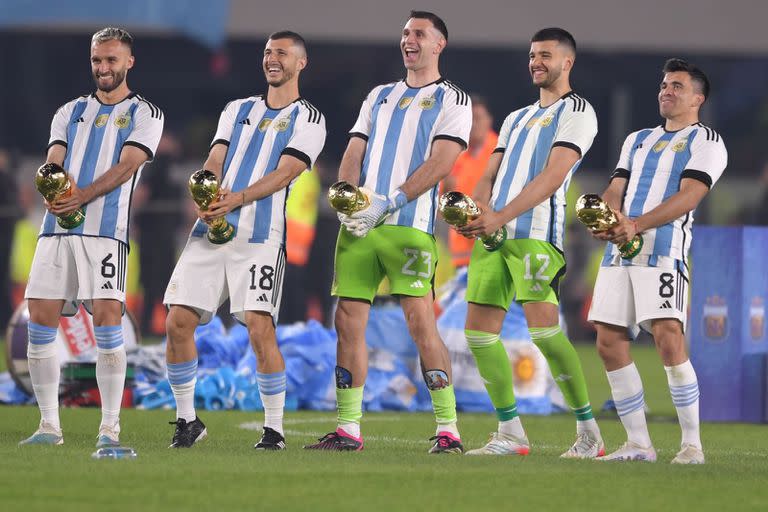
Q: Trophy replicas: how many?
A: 5